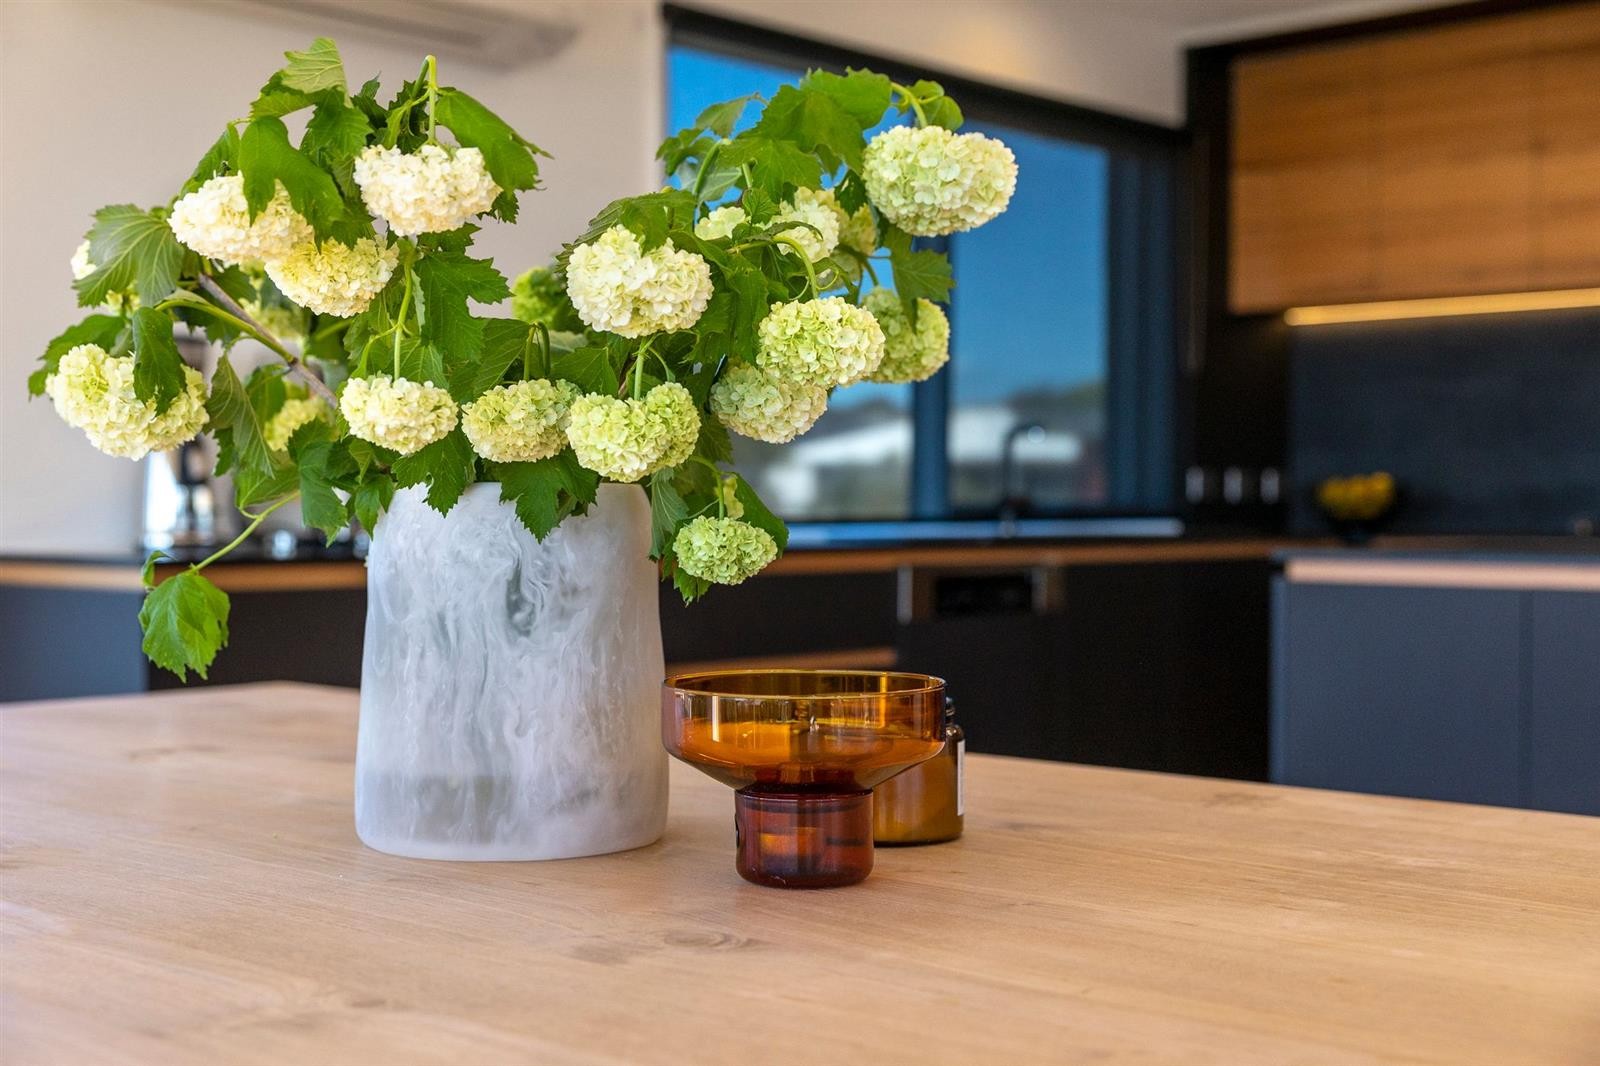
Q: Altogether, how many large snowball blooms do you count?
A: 13